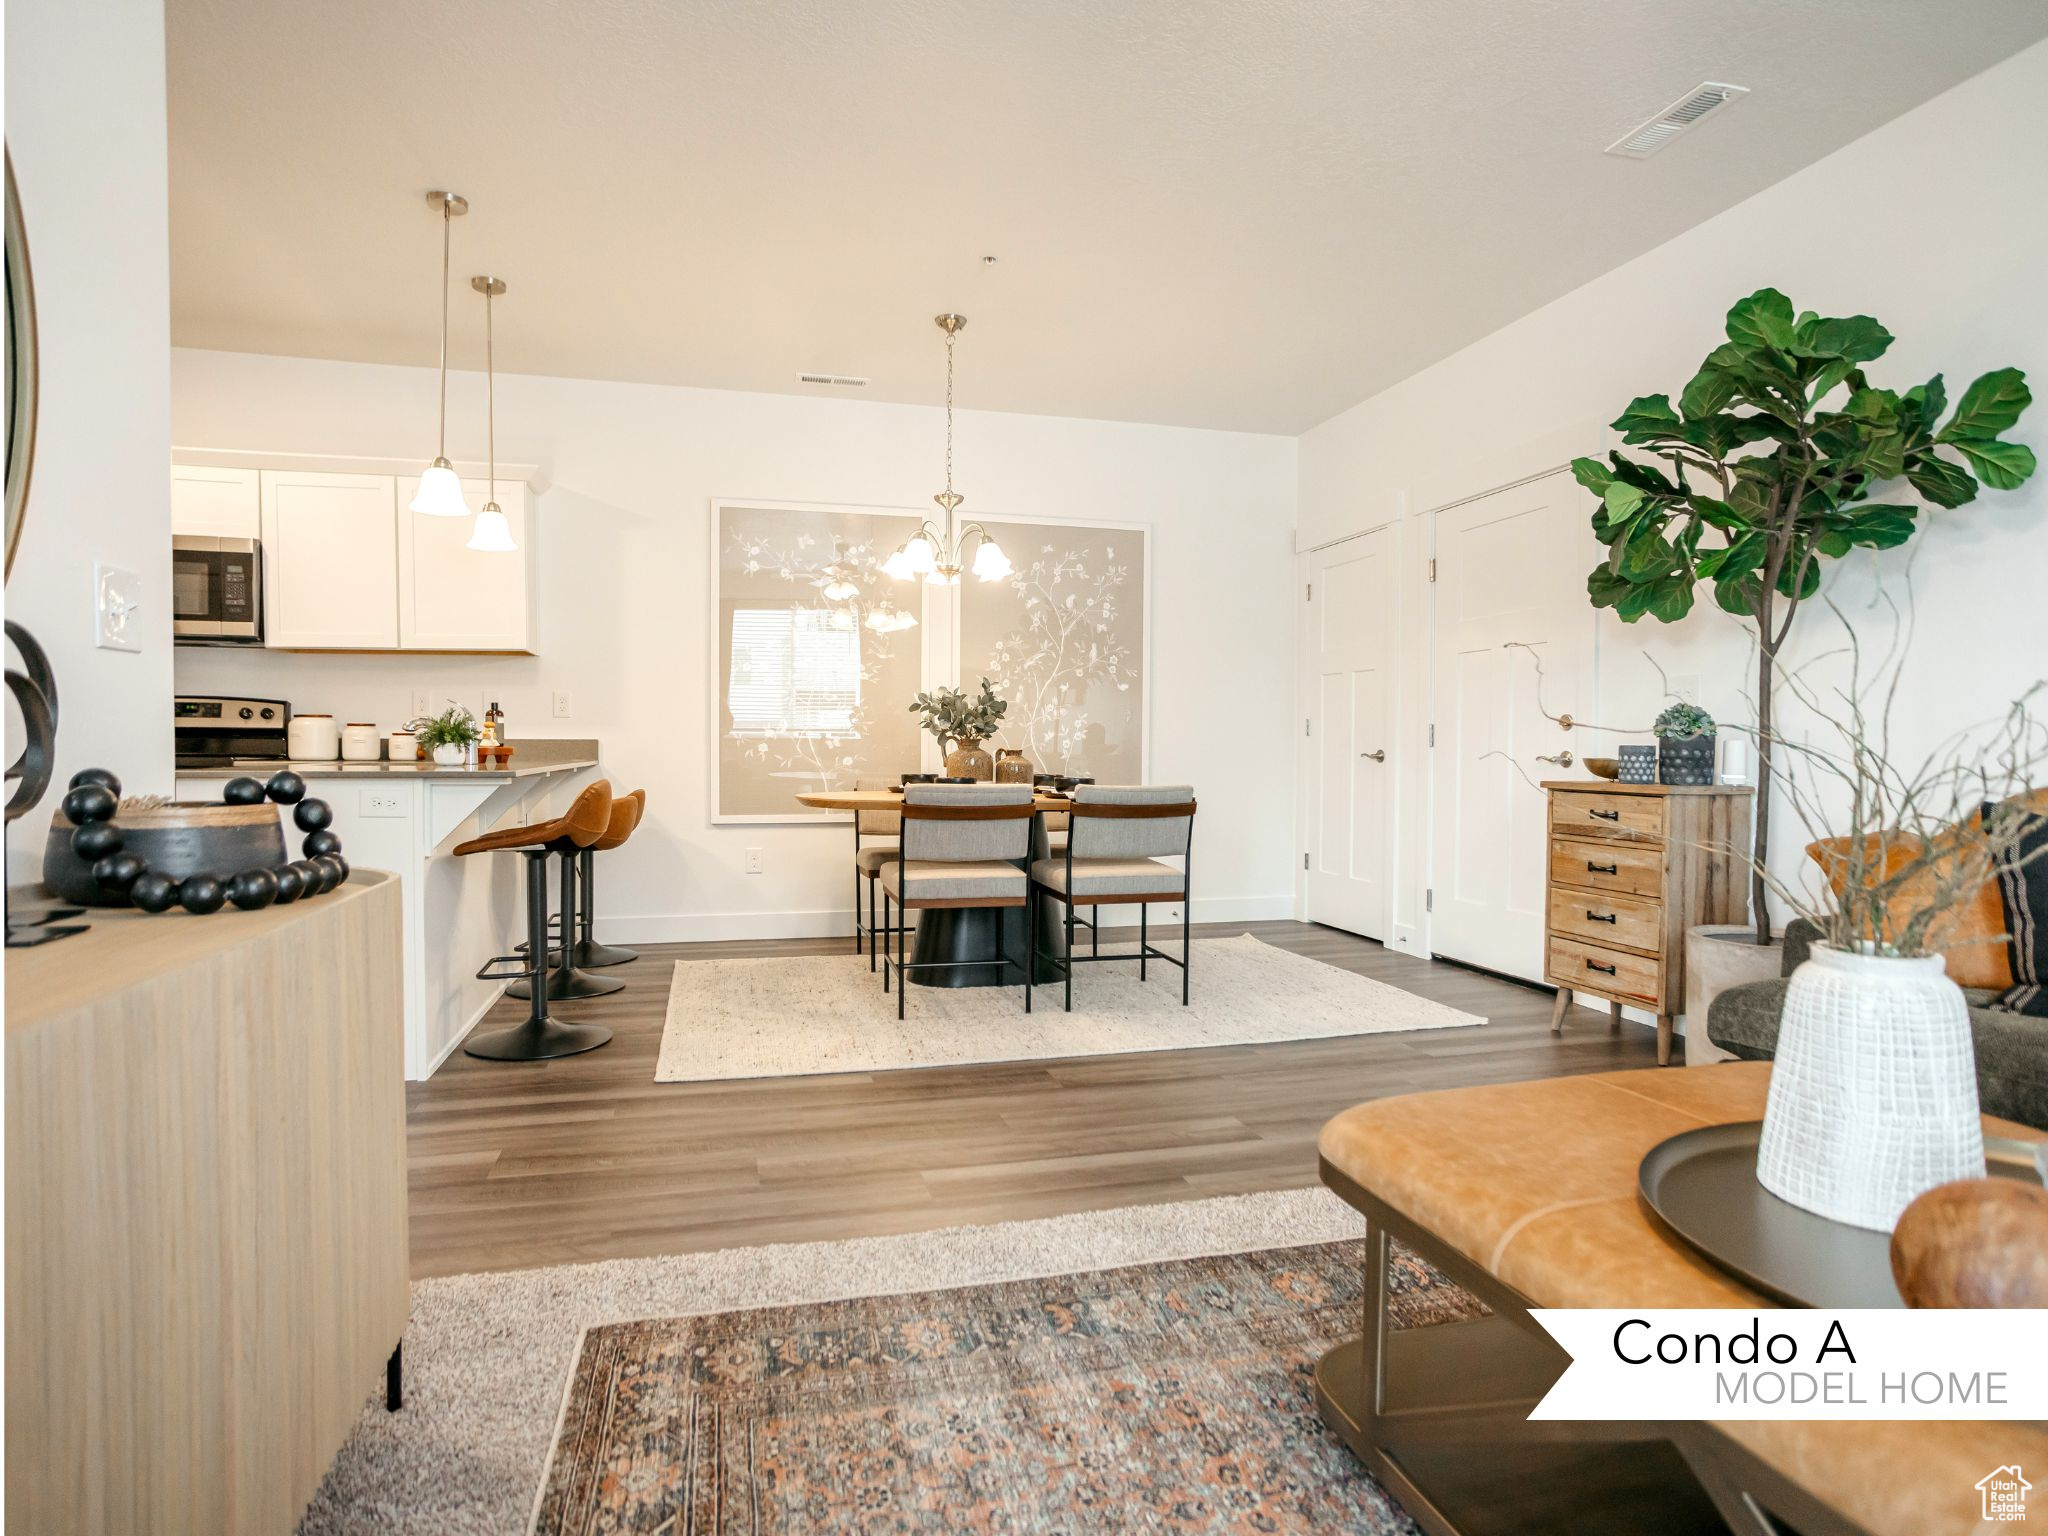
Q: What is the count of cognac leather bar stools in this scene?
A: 3